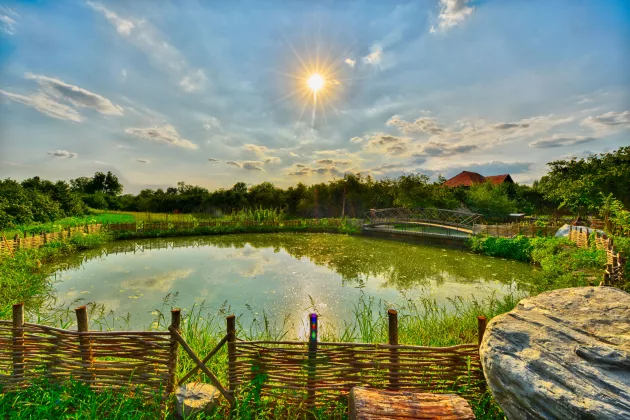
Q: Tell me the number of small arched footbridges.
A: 1